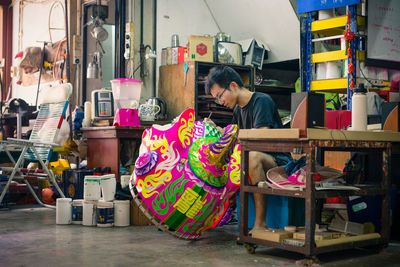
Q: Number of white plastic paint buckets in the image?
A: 7